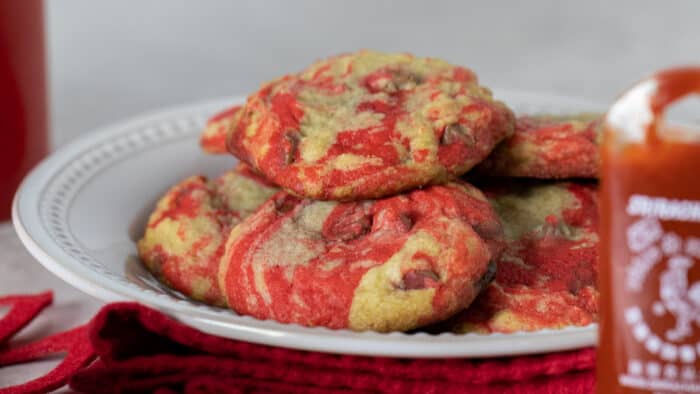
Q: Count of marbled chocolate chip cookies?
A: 6